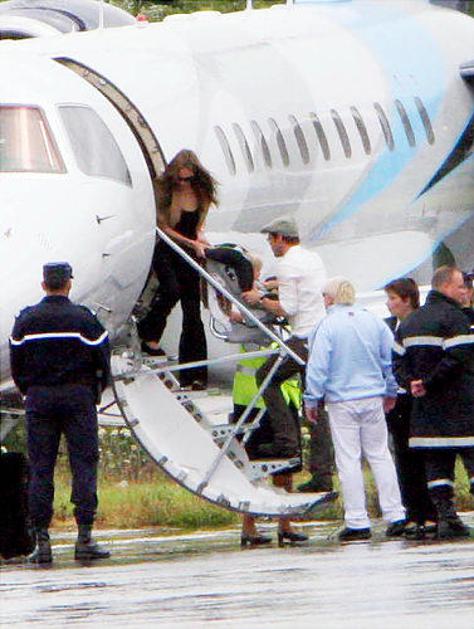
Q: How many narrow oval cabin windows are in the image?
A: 11